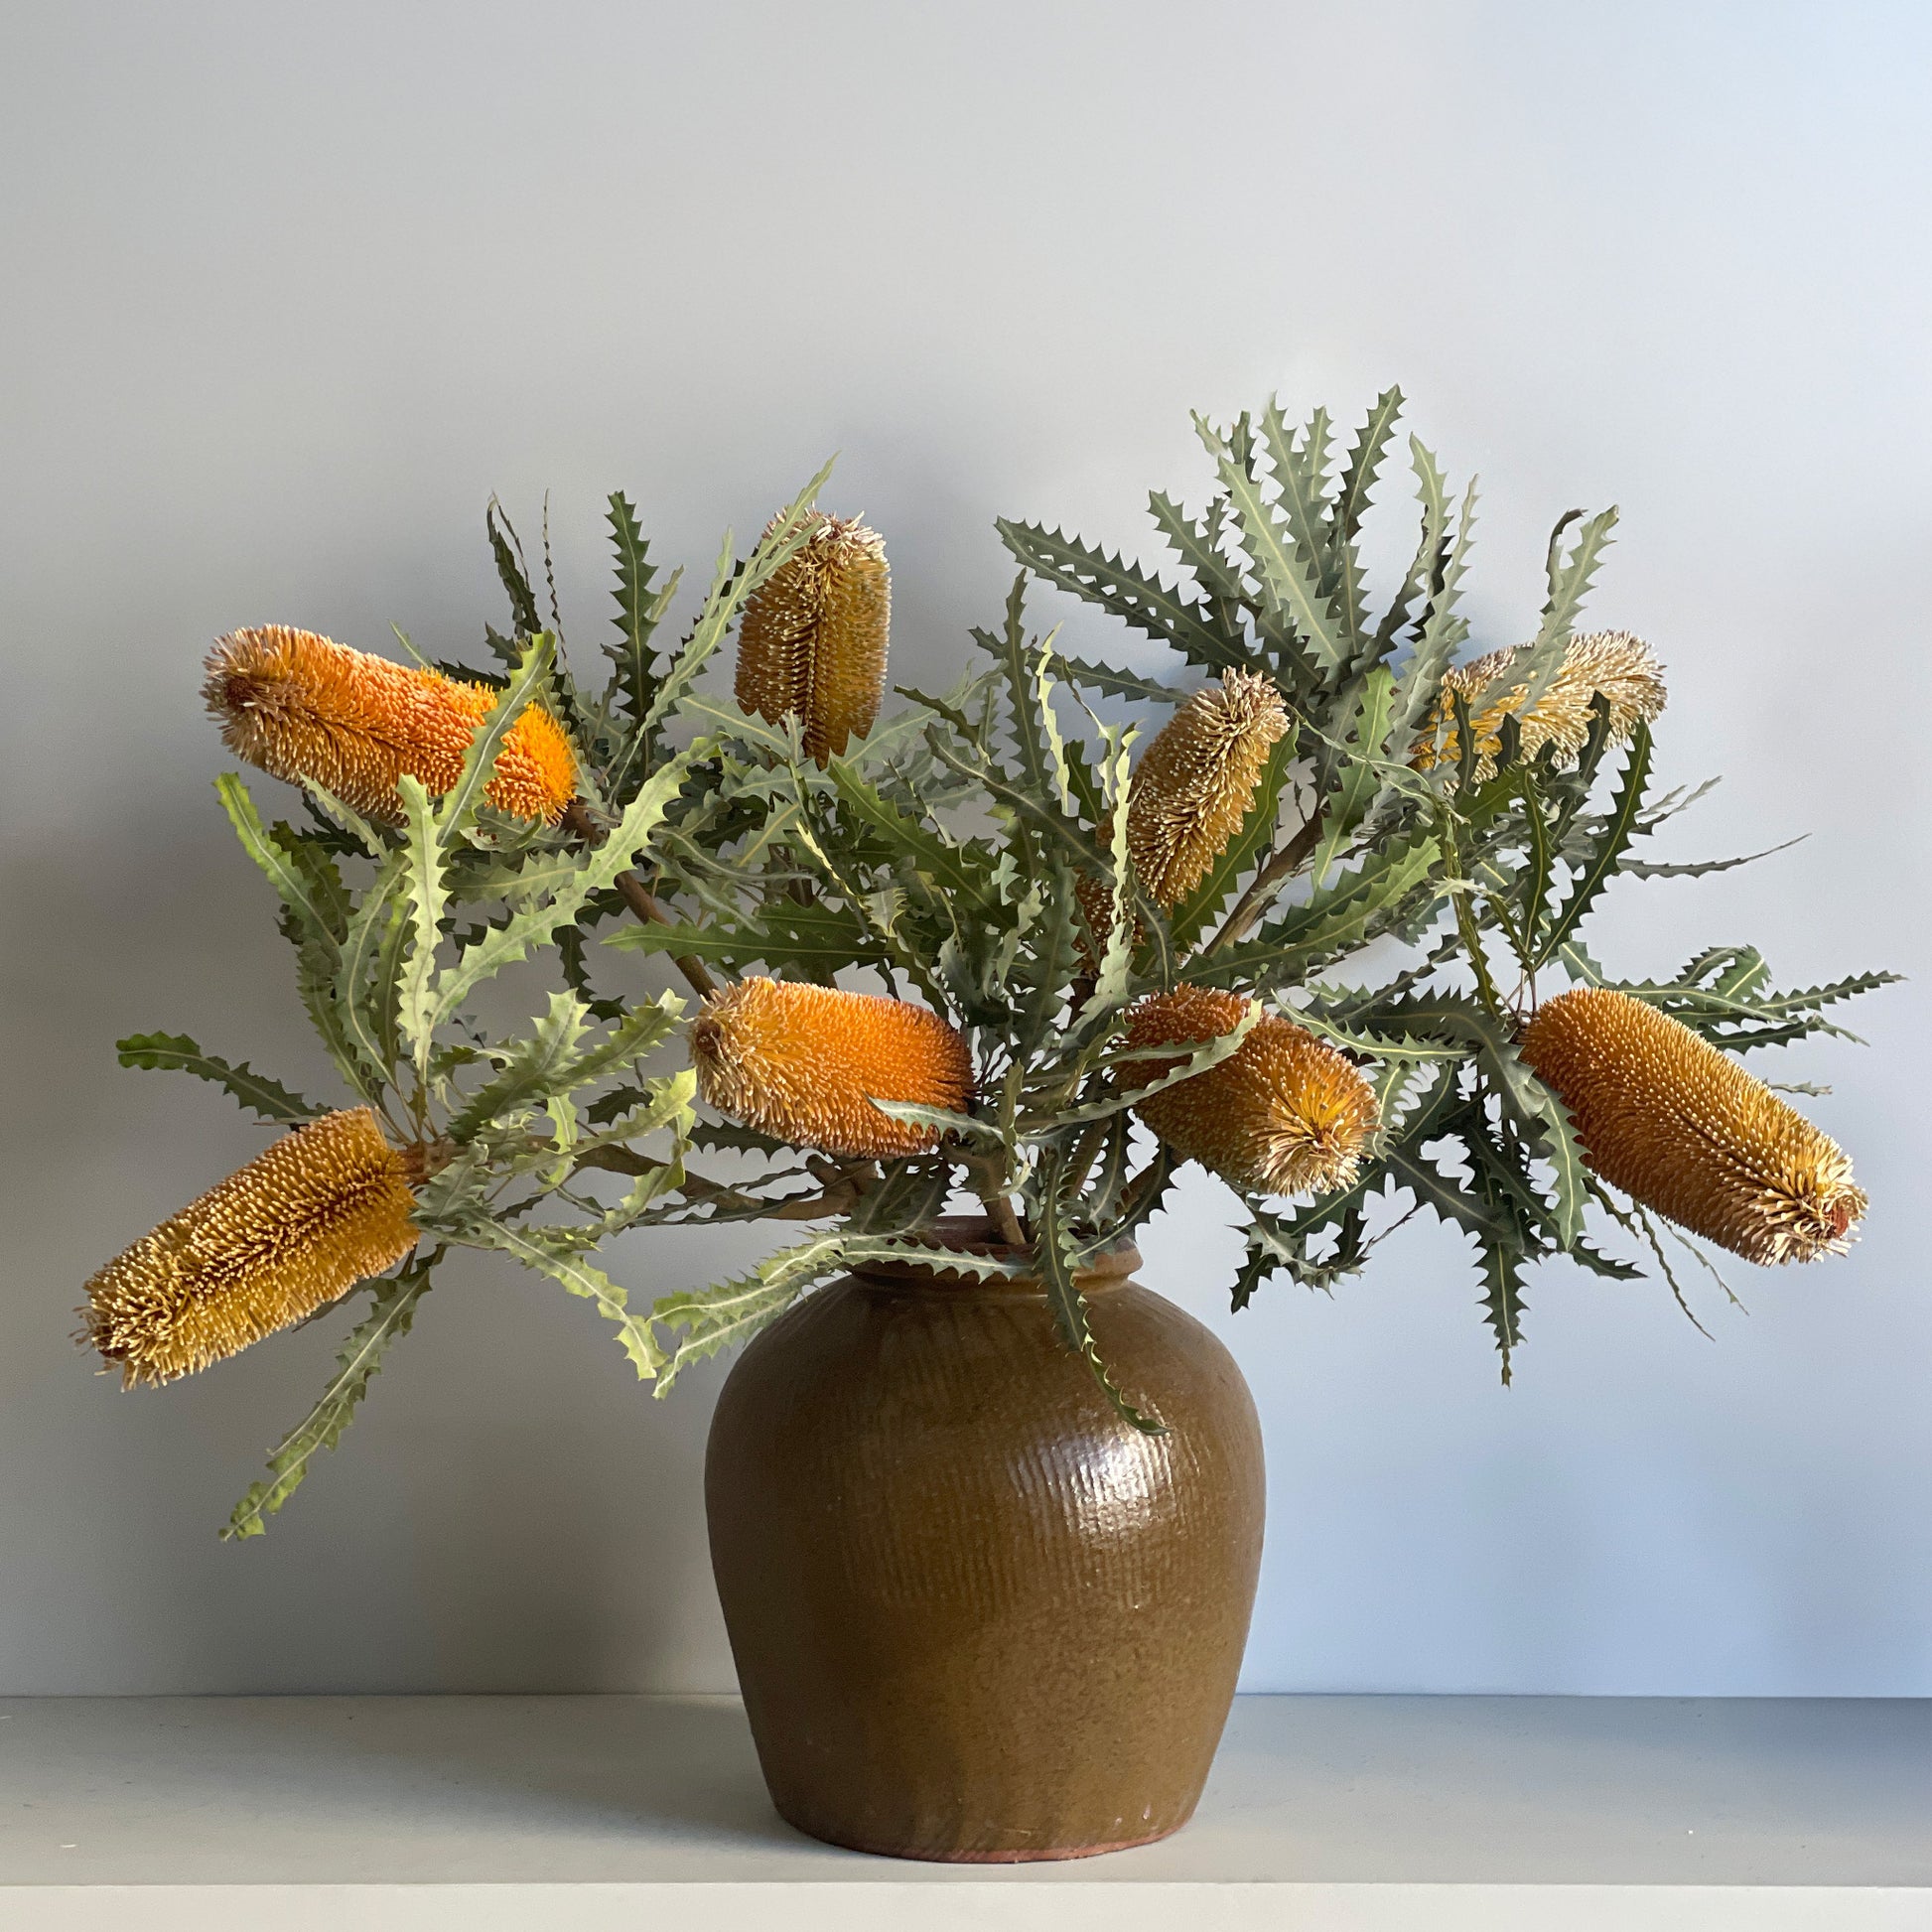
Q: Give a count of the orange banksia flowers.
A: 8